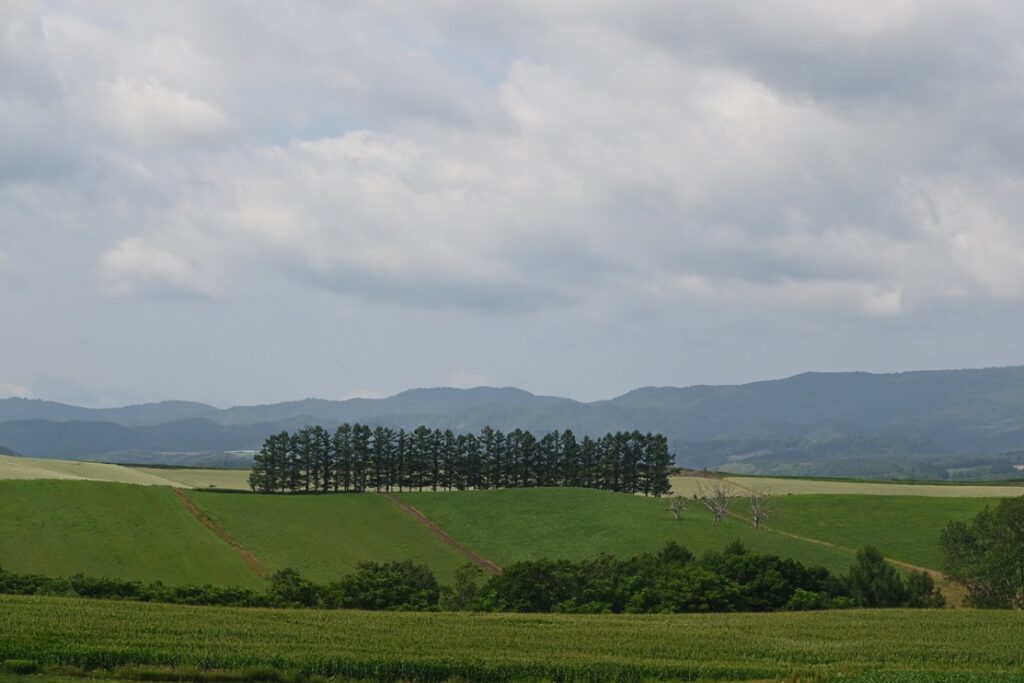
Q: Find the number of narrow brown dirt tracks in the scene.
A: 3